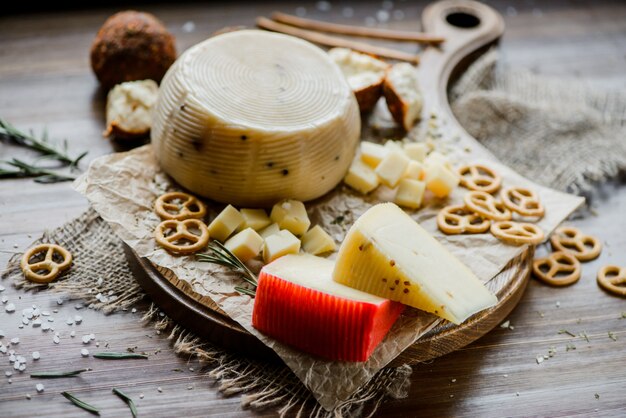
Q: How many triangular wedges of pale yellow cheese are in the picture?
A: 1